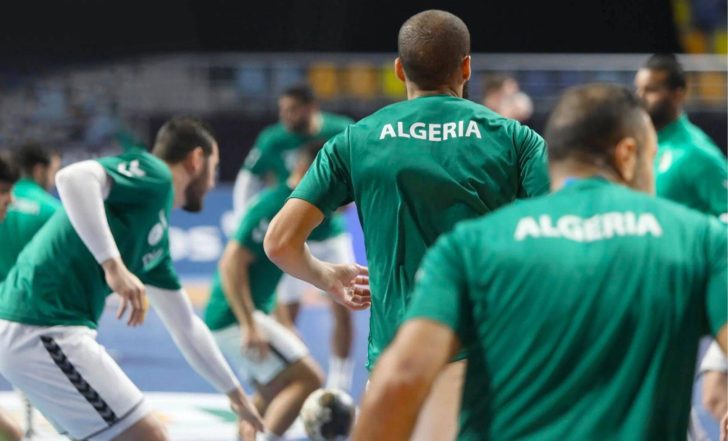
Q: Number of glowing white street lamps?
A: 0